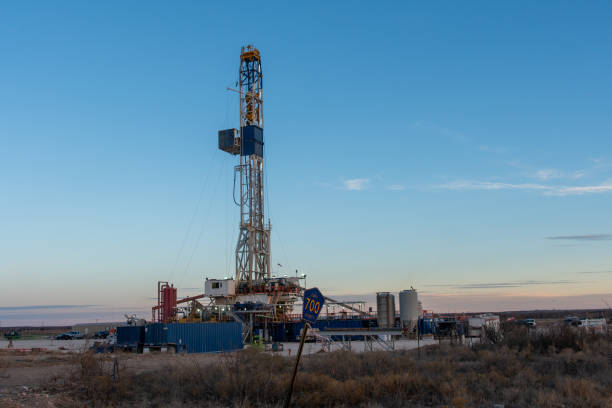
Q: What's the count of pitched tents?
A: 0